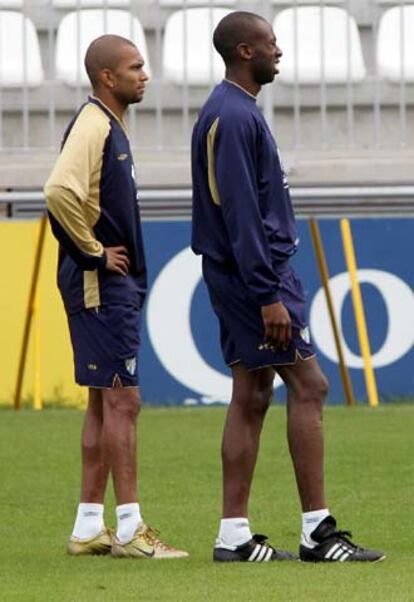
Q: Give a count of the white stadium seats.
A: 5